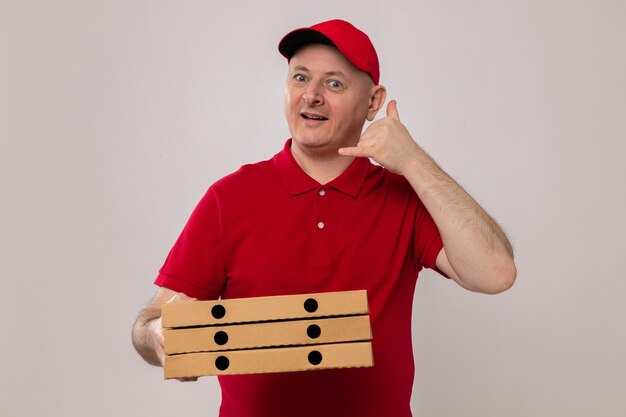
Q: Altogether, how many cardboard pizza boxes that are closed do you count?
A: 3